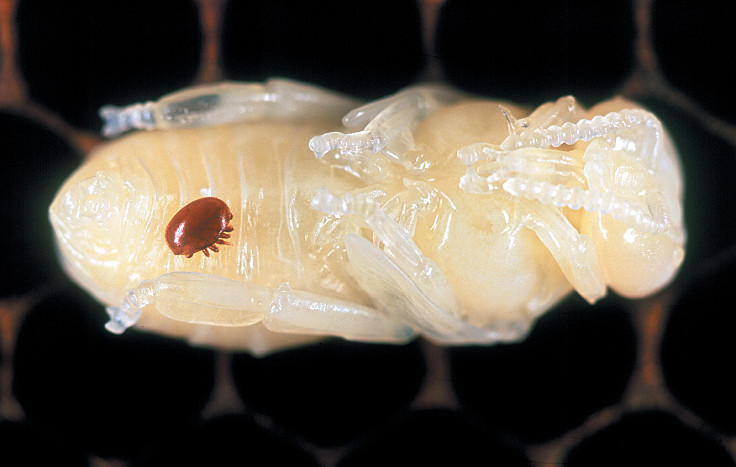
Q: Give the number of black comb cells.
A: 14